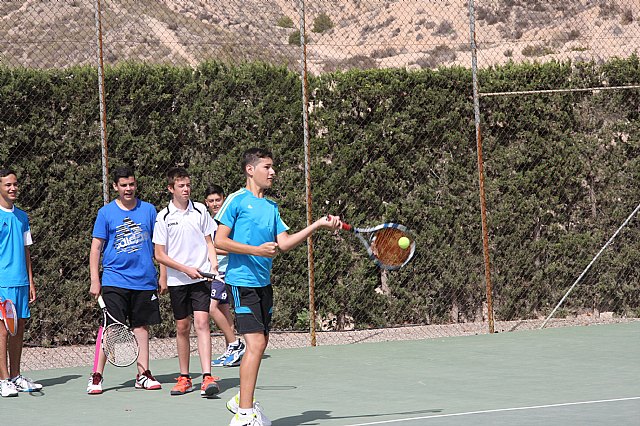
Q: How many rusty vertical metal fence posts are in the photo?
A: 3